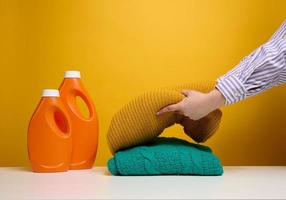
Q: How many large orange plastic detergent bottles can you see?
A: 2